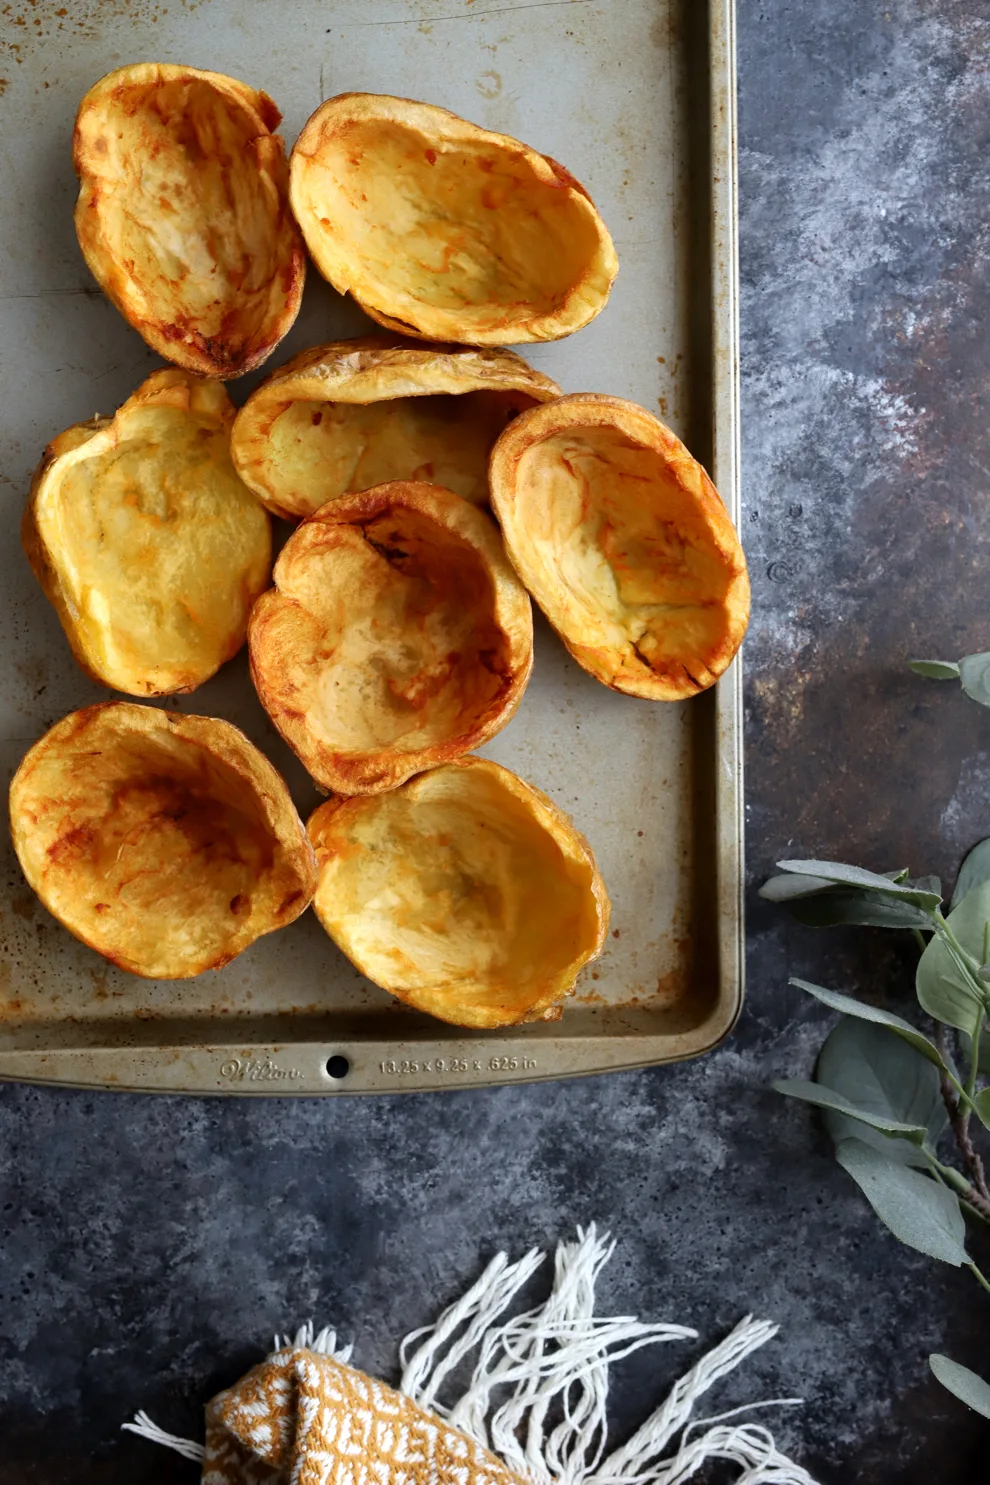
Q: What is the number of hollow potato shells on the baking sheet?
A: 8